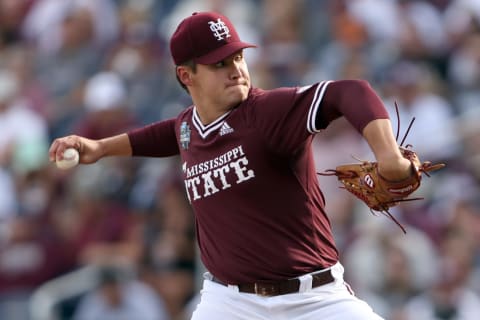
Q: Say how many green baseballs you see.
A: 0